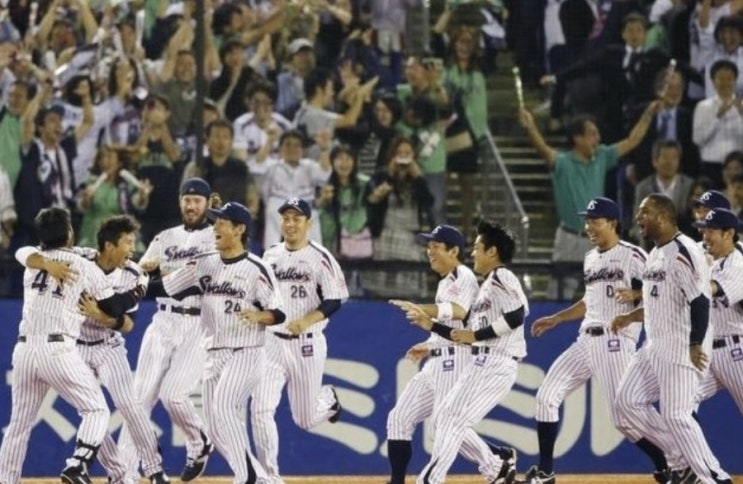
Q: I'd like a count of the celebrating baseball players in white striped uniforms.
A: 11